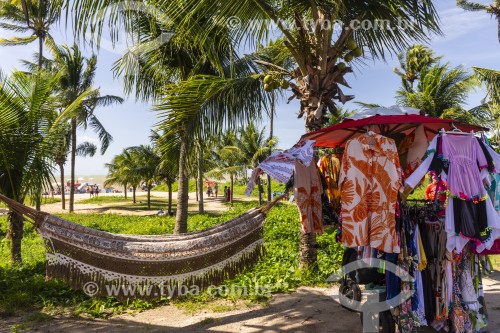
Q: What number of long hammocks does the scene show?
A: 1